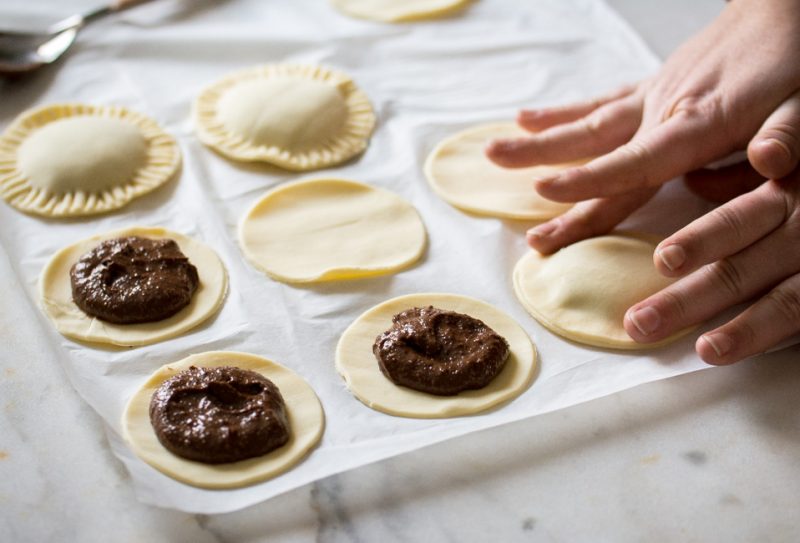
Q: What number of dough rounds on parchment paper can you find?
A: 9